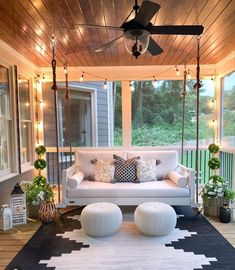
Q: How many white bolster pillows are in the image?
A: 2